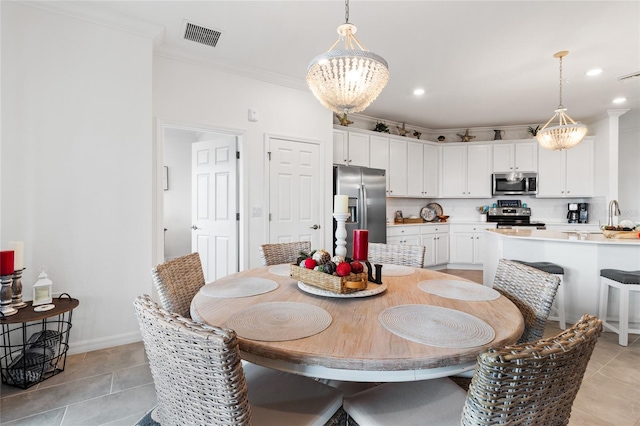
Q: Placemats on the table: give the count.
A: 6